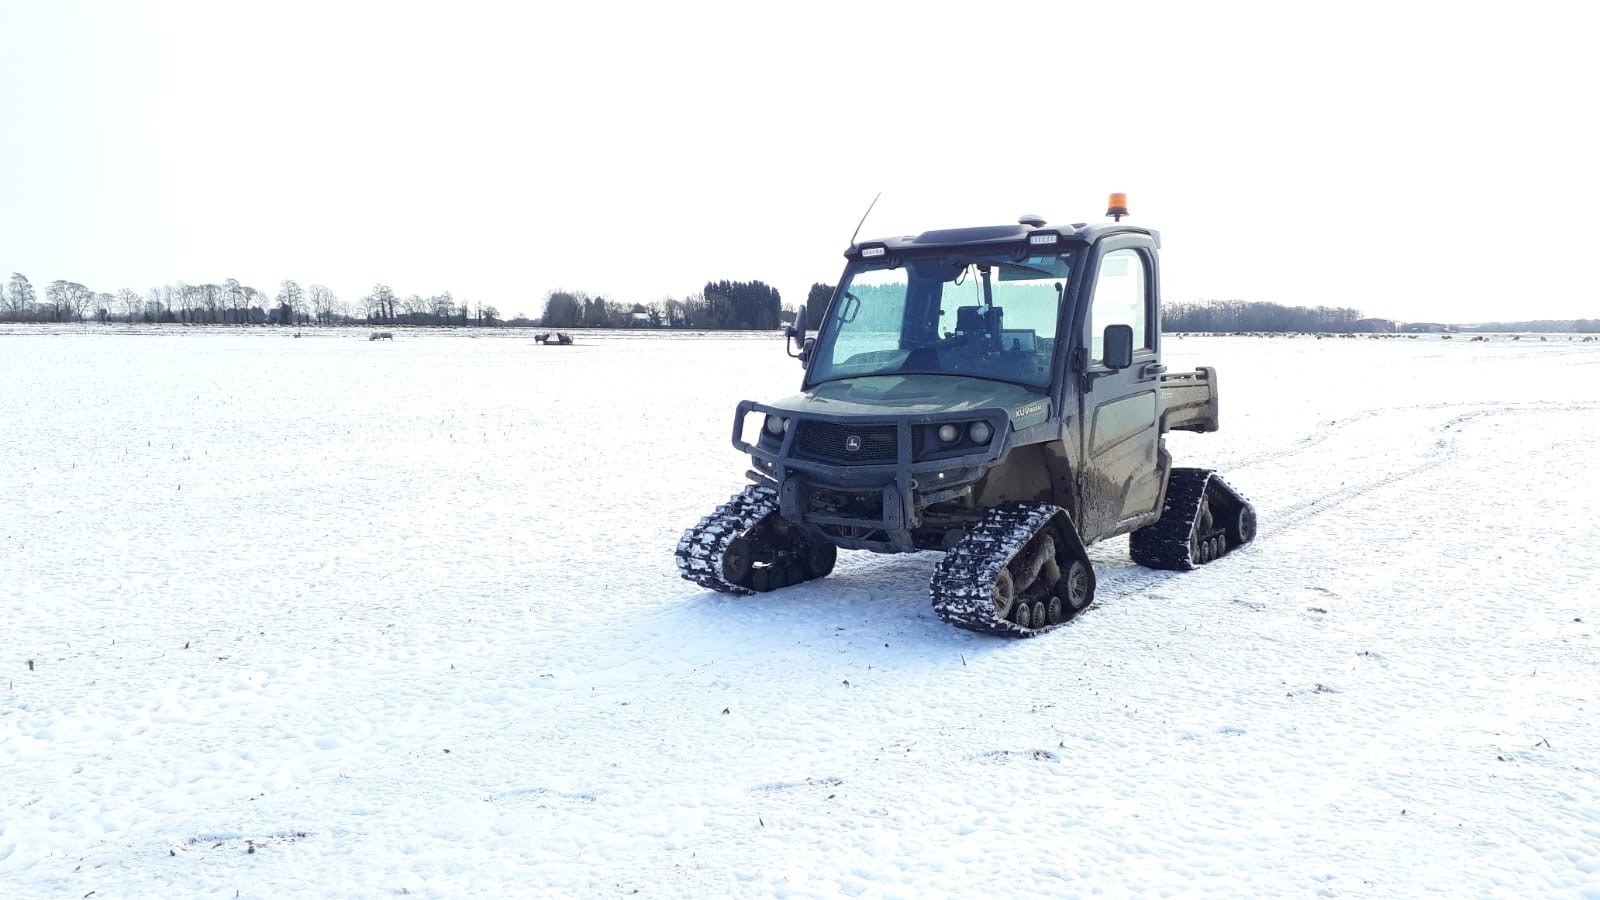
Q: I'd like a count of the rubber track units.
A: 3